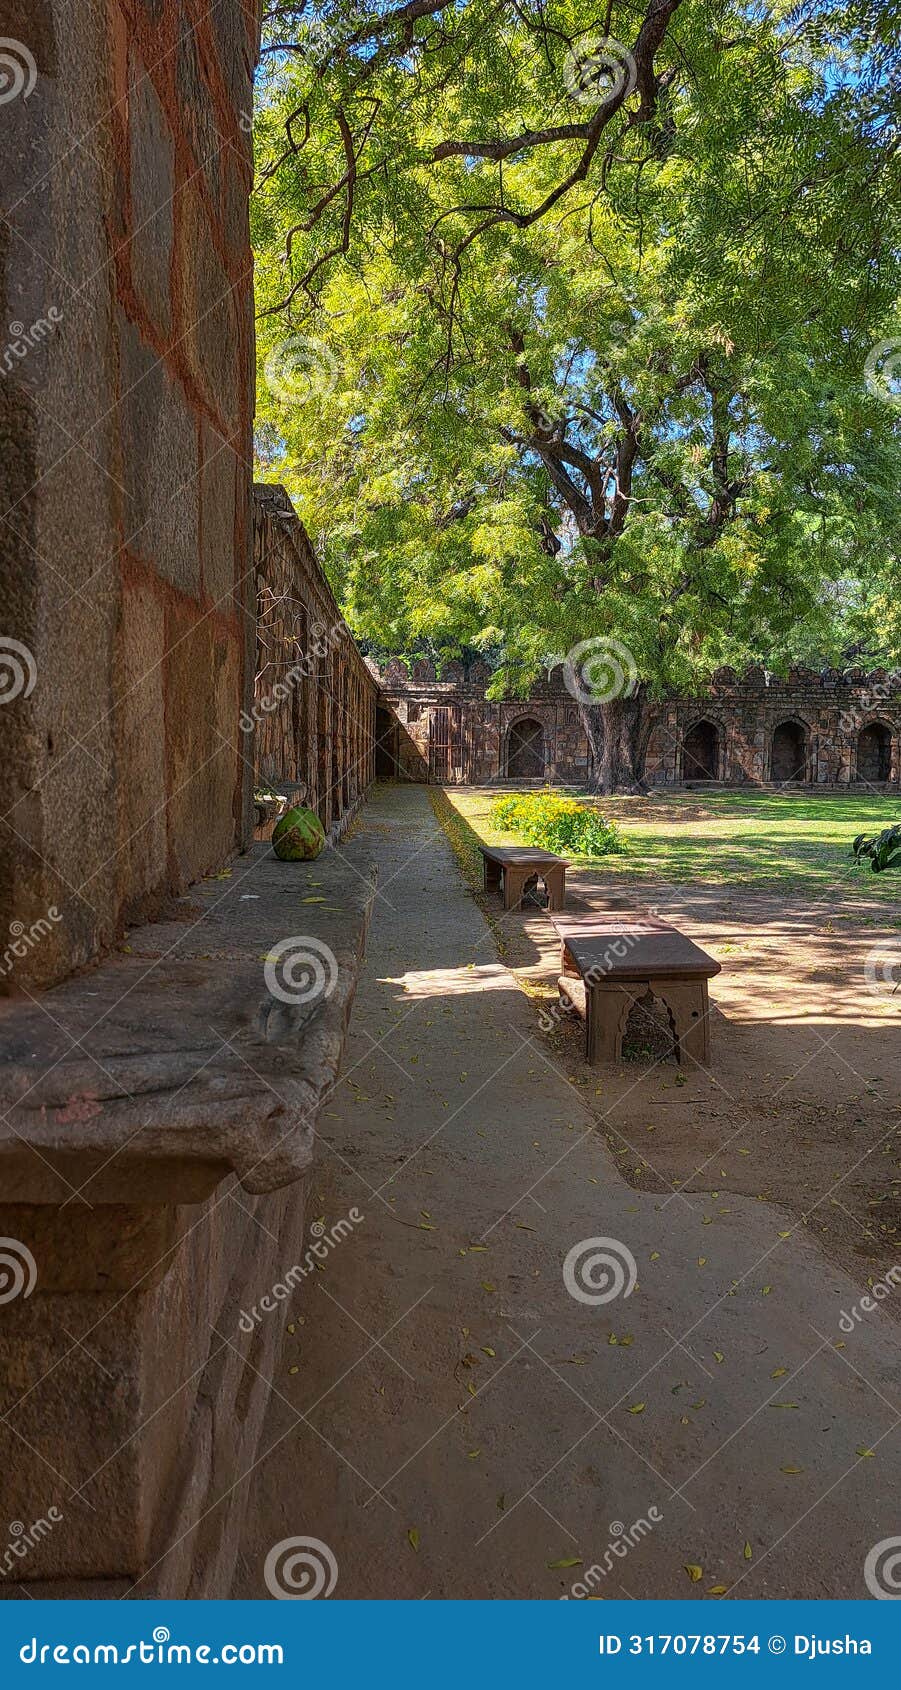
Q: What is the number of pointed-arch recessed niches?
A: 4